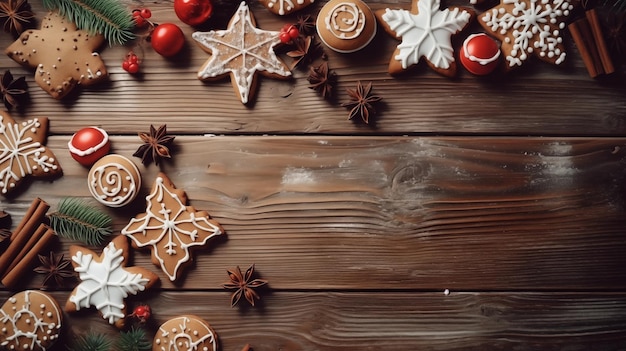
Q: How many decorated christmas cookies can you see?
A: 12